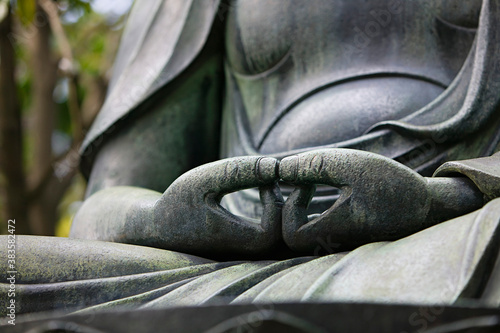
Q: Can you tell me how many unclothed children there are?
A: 0